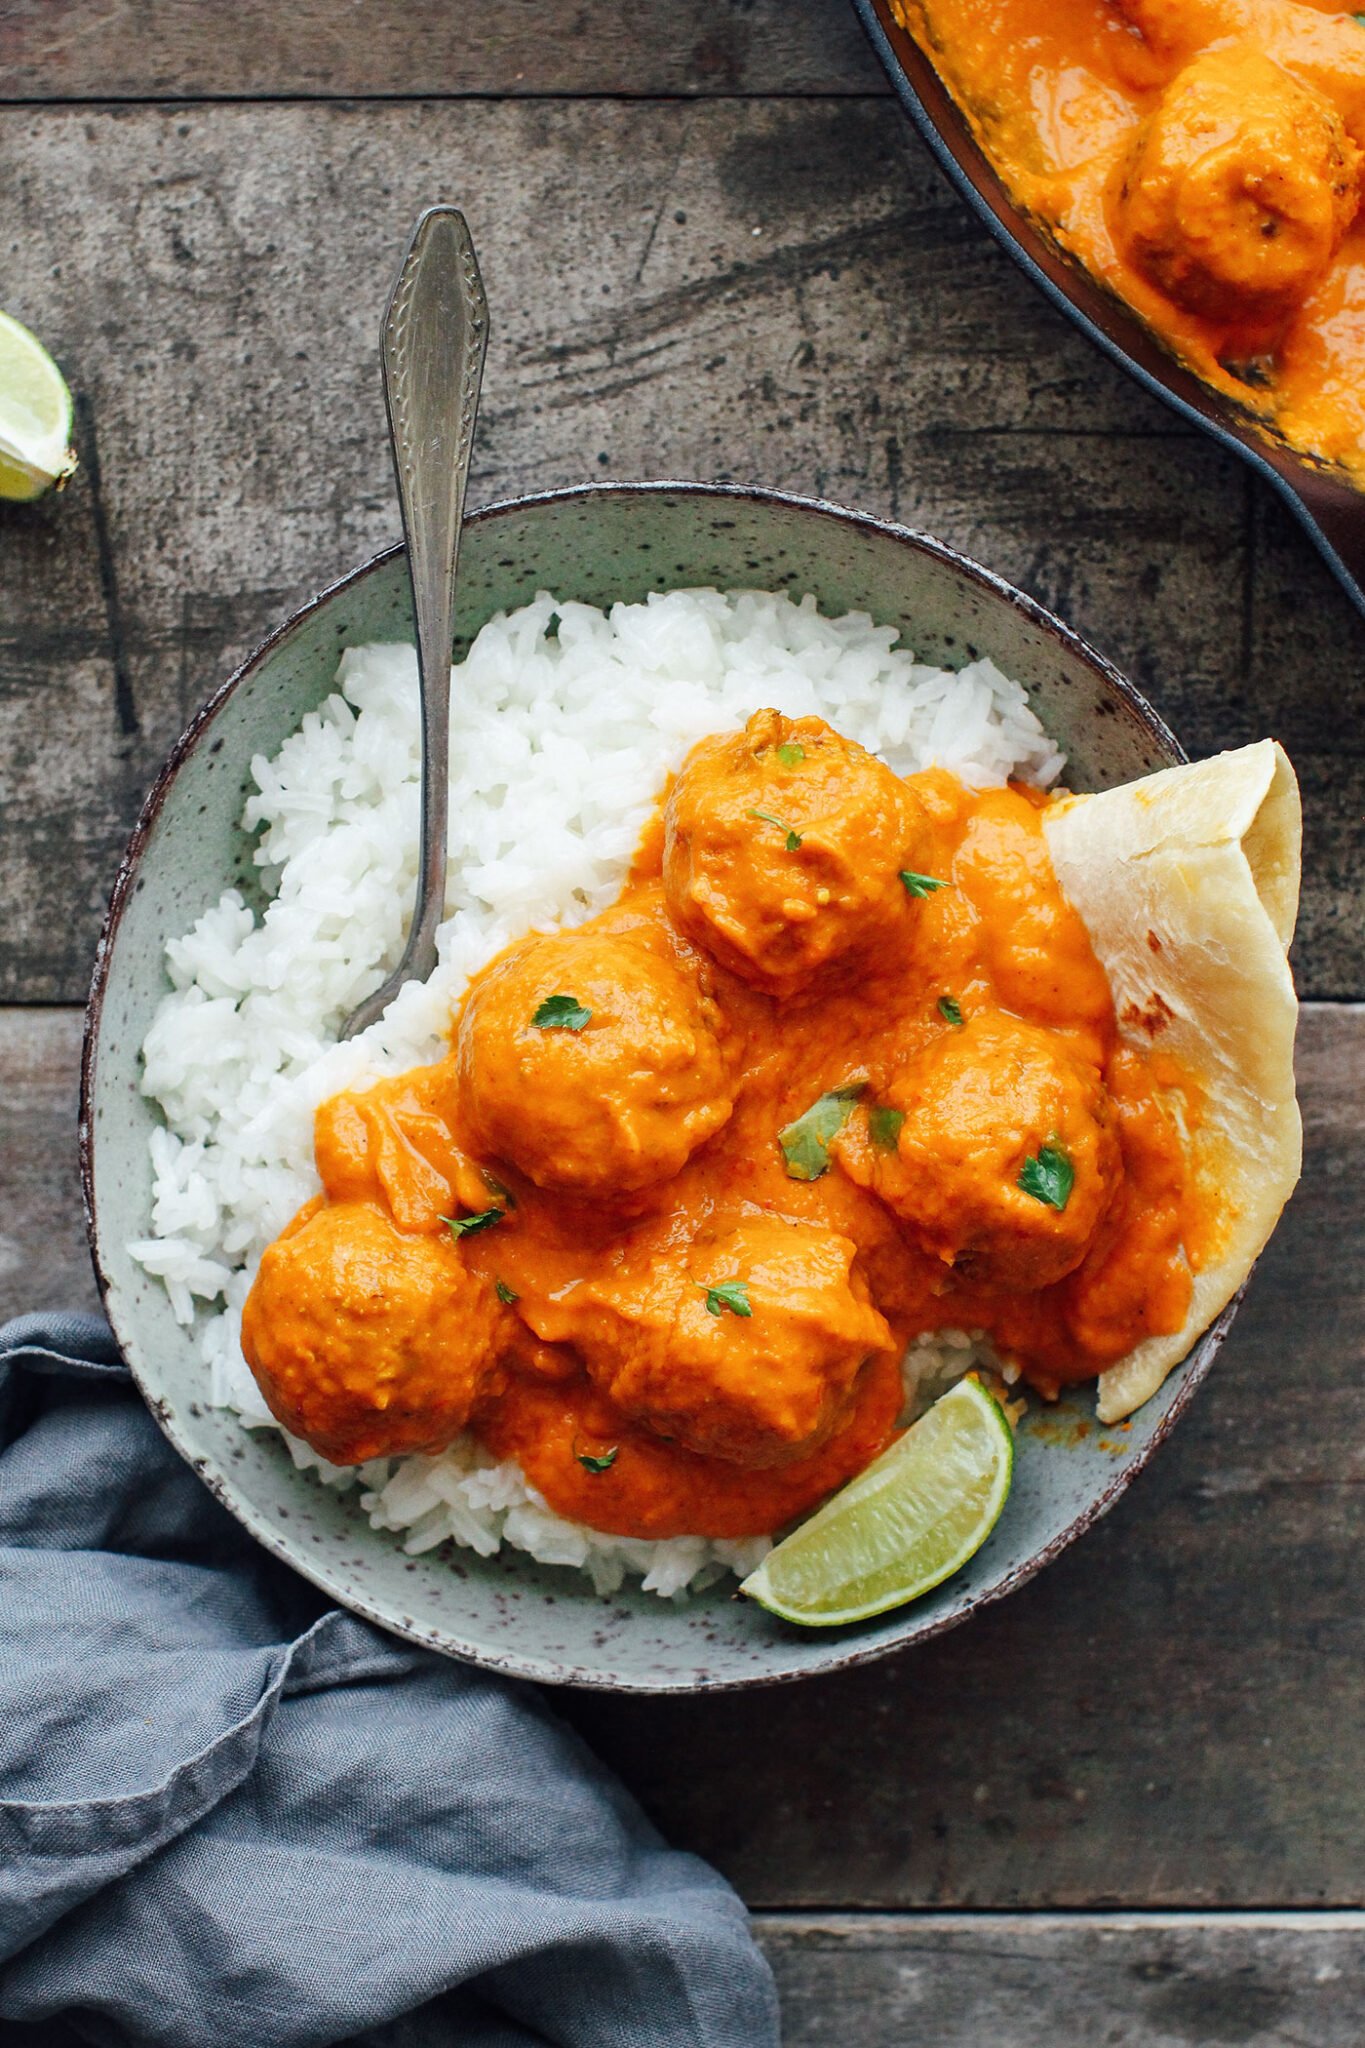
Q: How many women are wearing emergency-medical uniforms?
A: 0